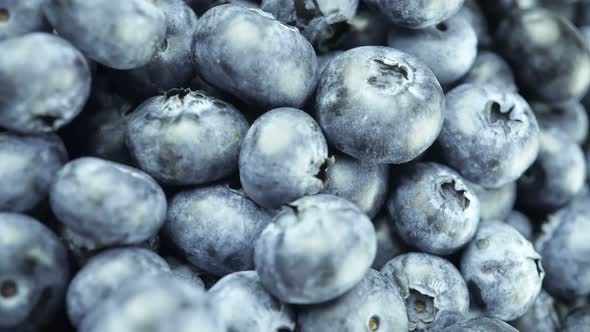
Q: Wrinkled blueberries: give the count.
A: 0